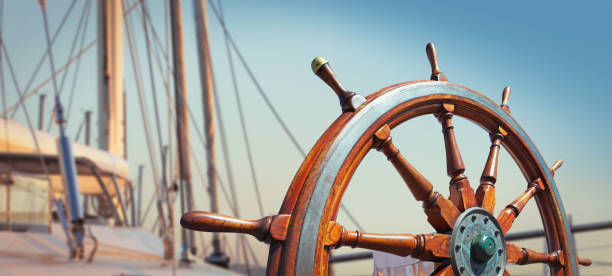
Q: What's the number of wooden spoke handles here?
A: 6